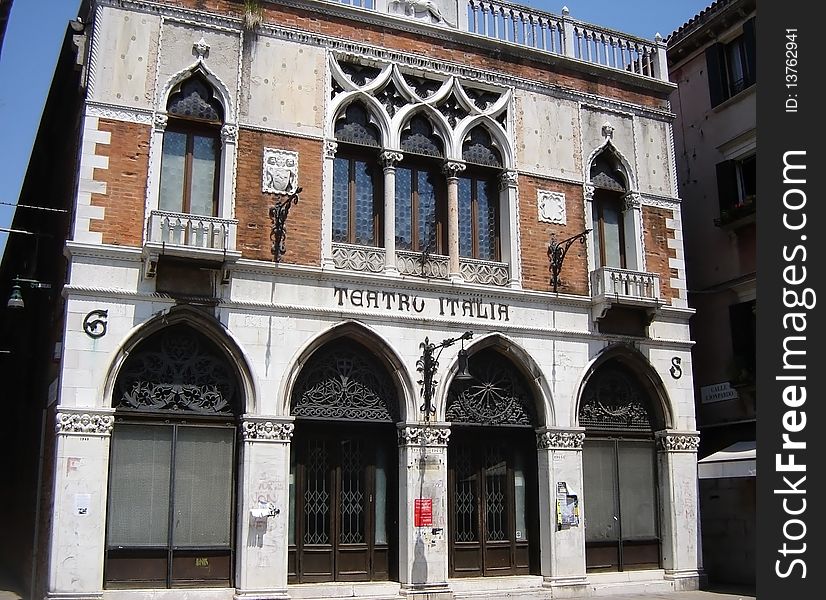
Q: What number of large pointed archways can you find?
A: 4